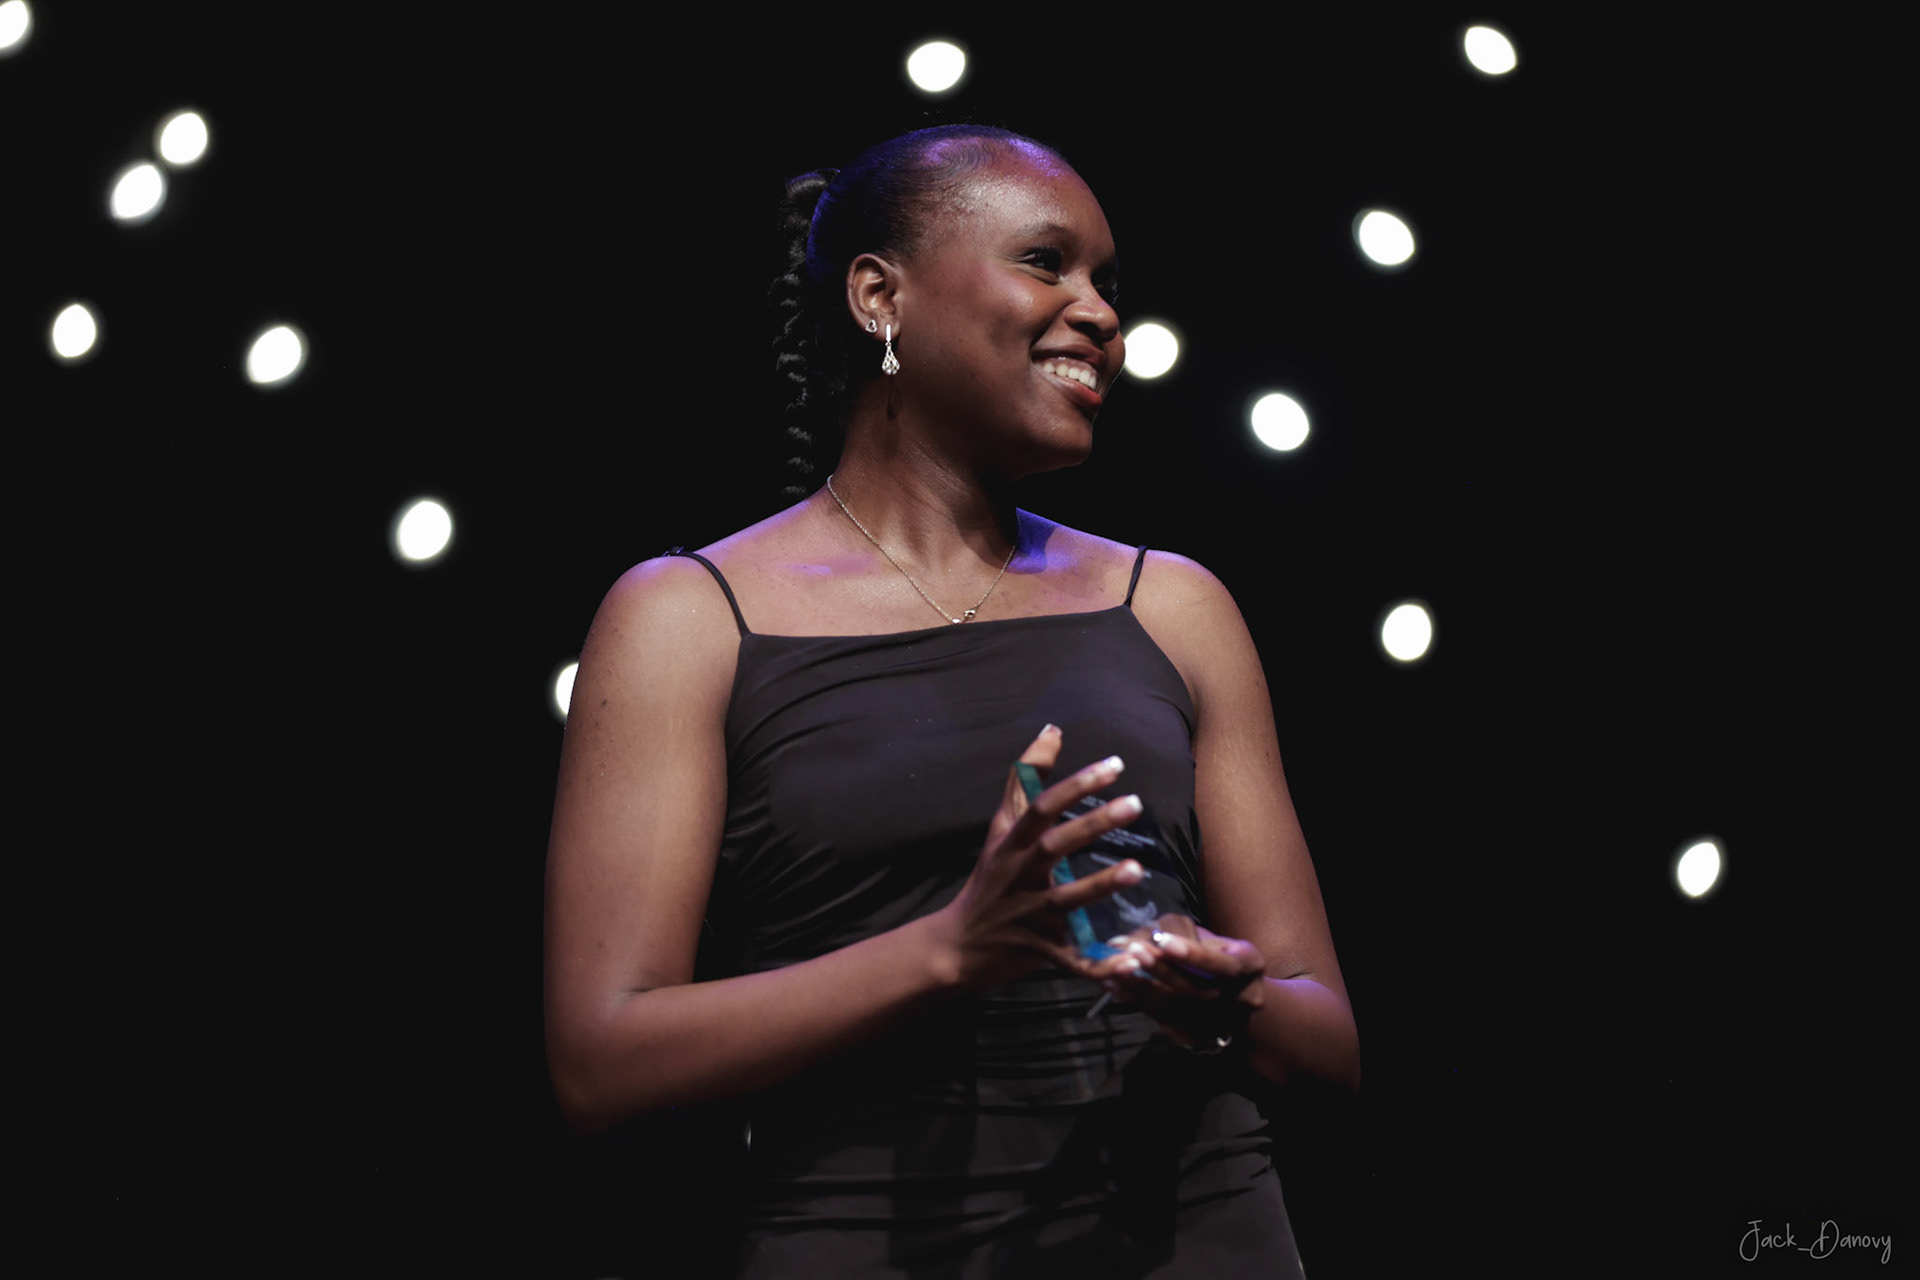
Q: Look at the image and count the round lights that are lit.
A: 14